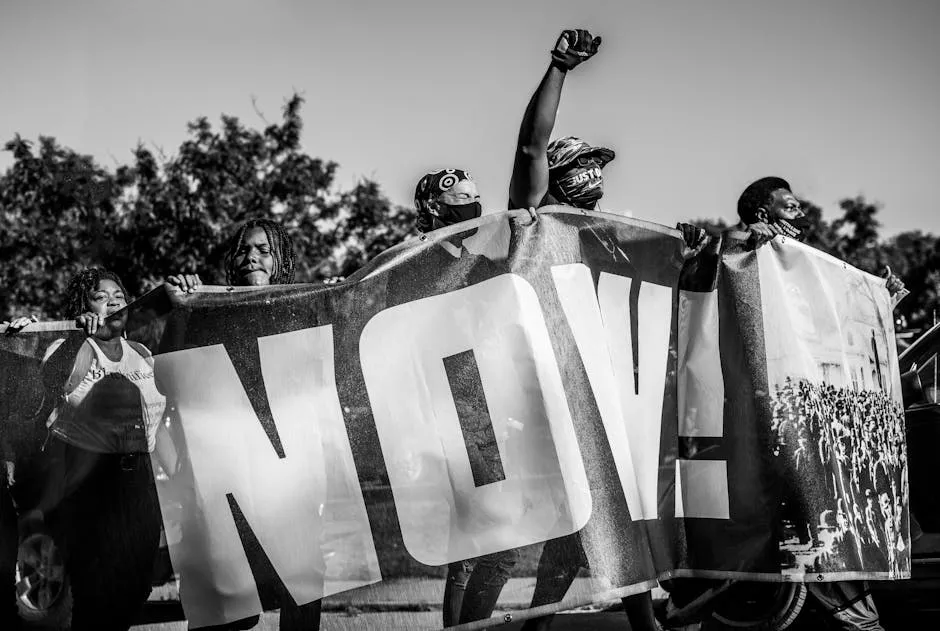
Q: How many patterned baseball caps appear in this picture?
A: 1